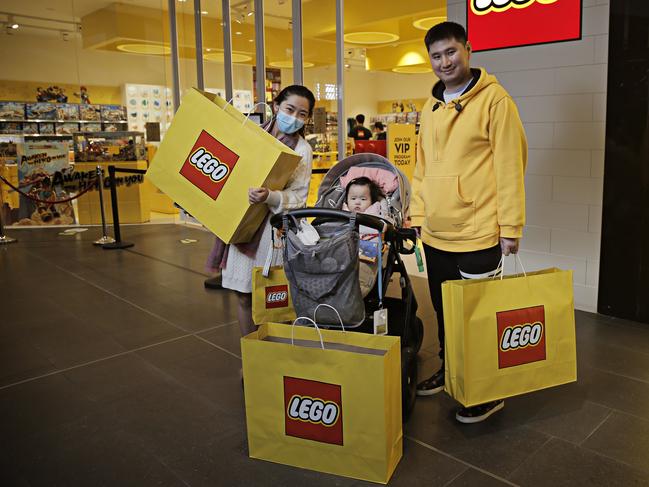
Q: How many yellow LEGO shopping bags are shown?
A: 4